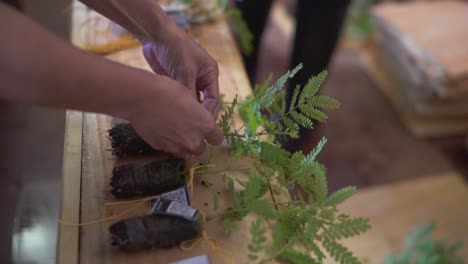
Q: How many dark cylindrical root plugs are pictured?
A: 3